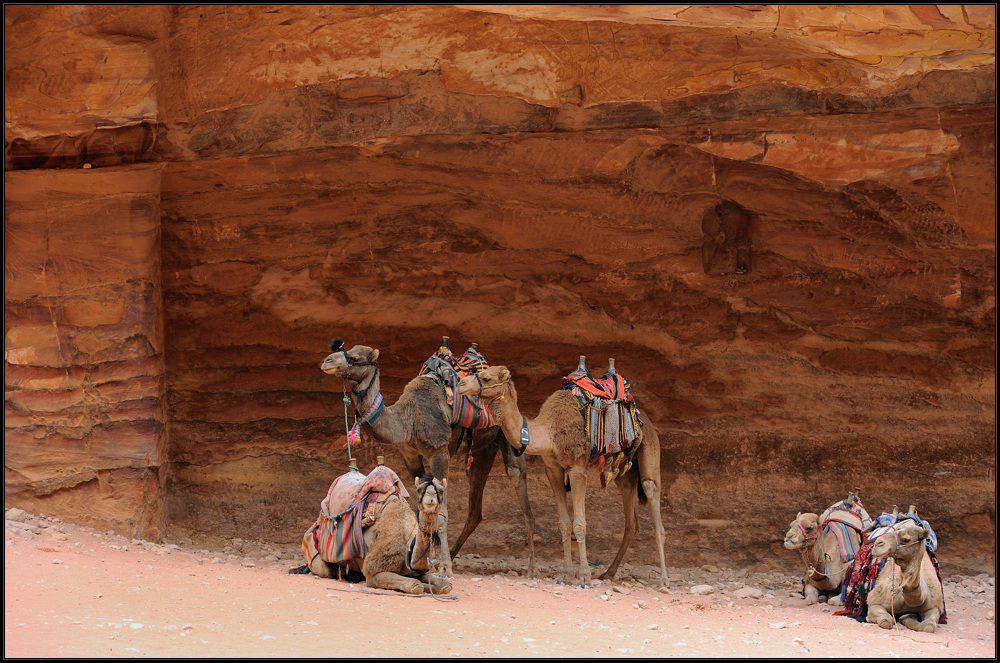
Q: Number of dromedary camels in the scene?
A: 5